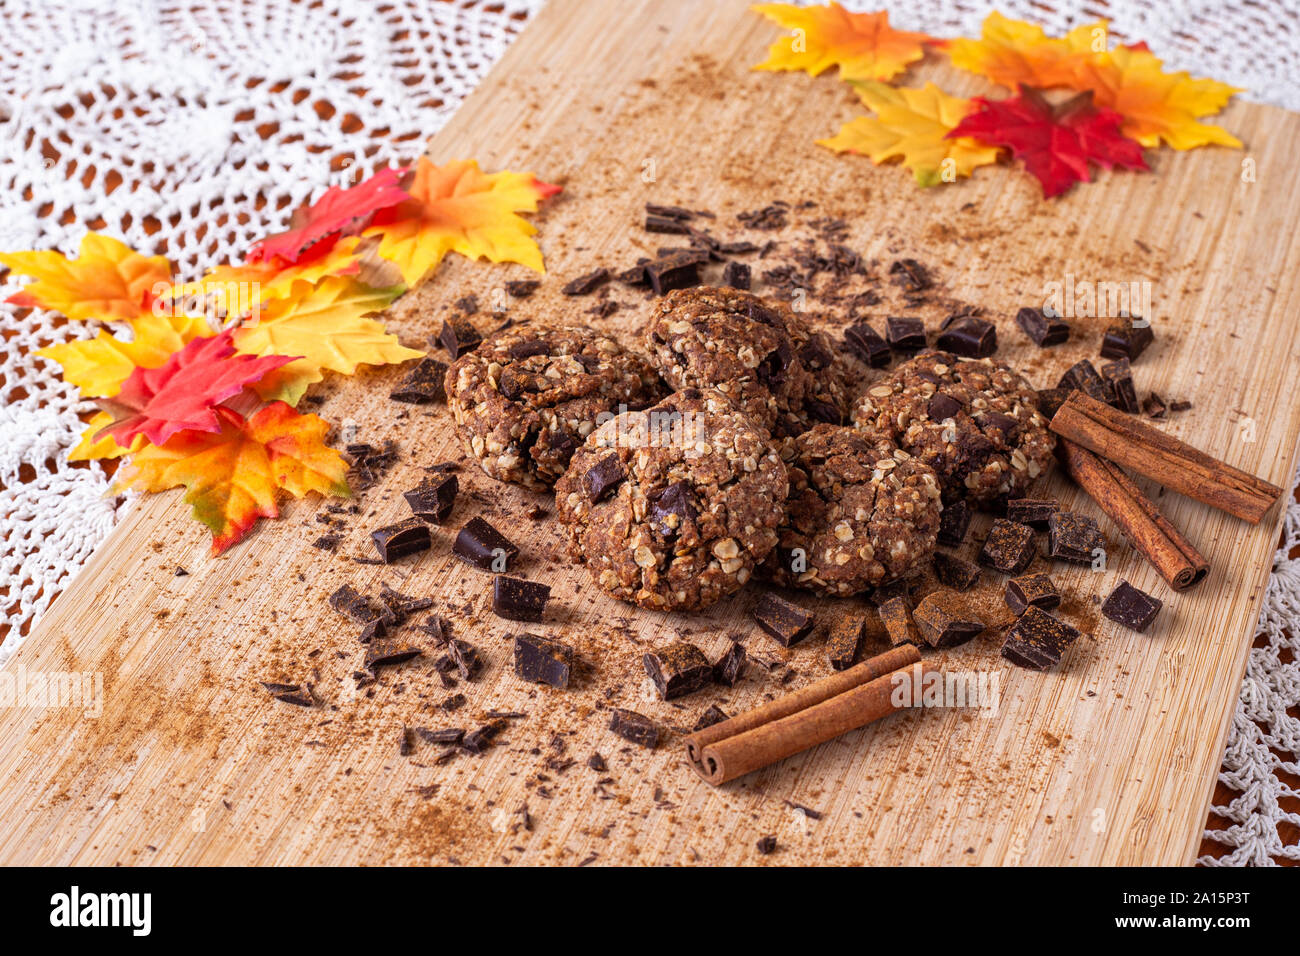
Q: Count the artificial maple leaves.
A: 13